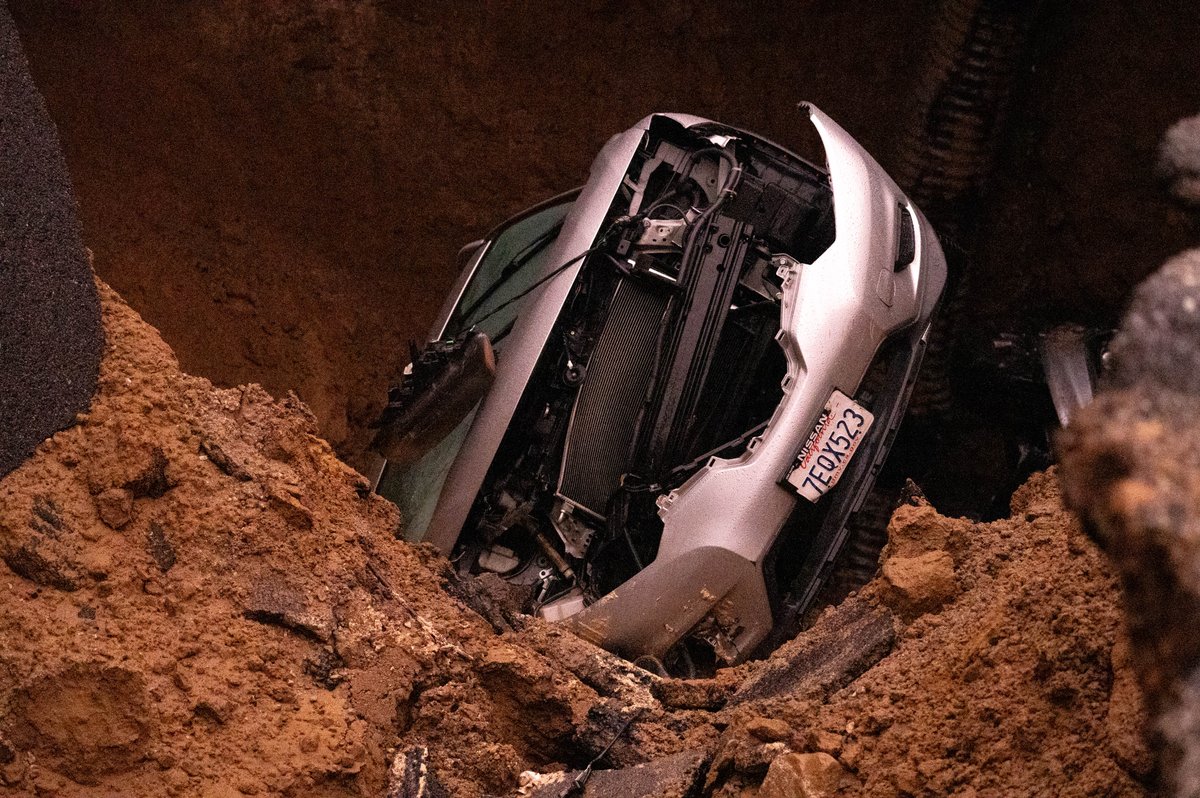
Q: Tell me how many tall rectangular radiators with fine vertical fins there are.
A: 1